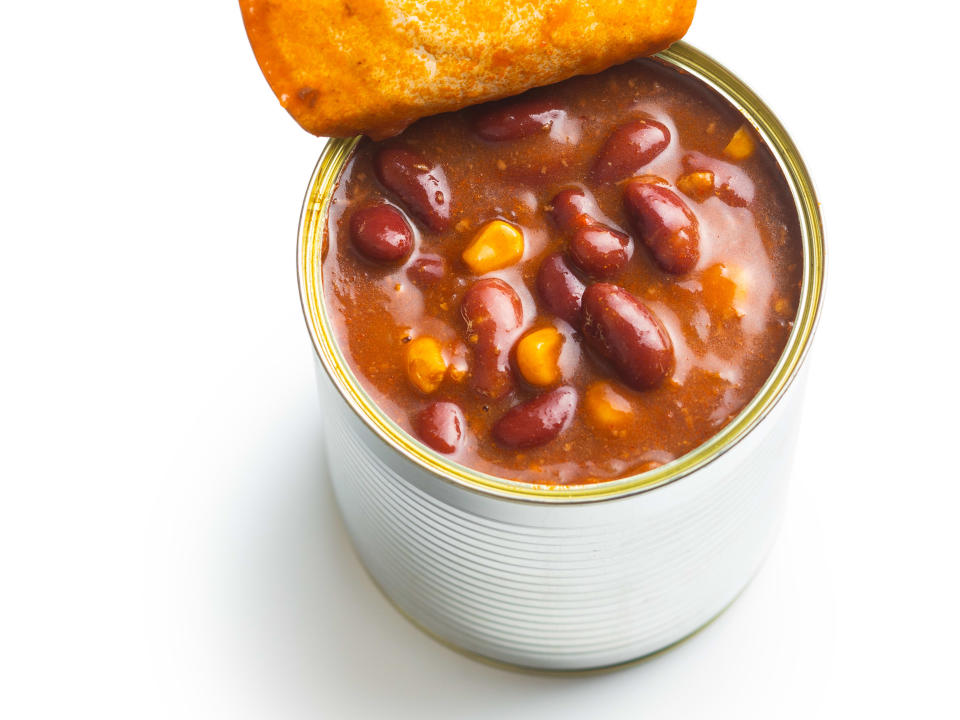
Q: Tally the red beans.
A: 14